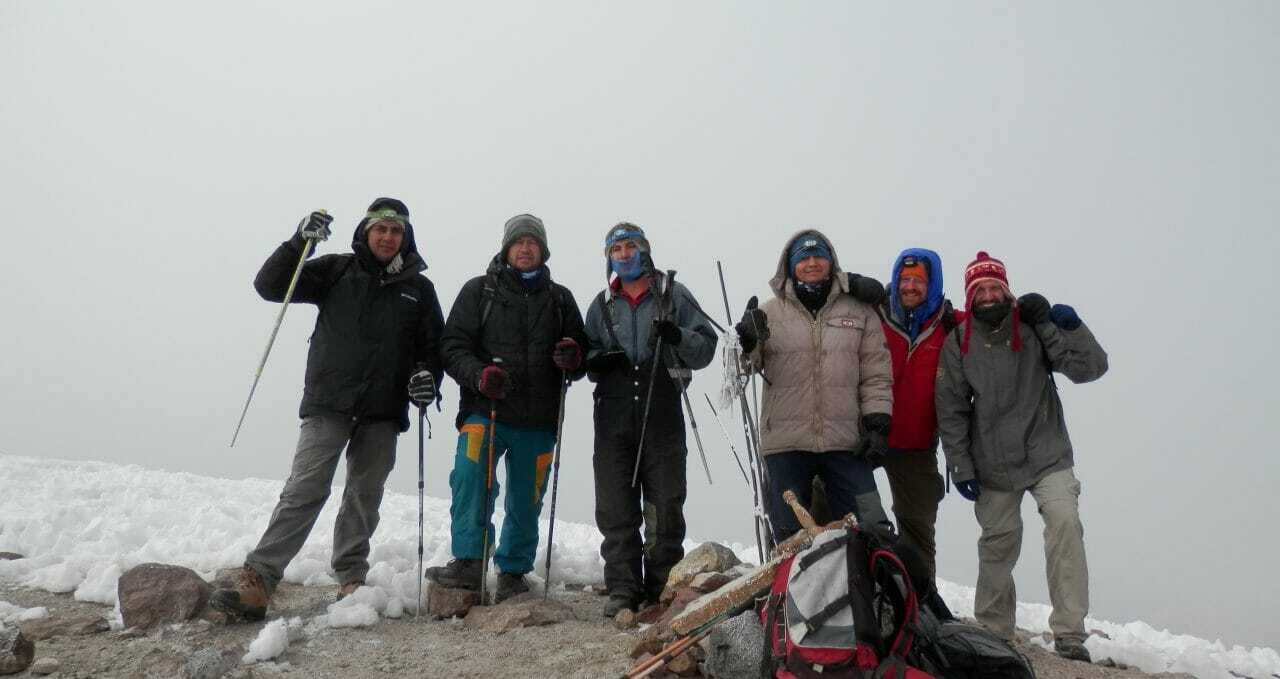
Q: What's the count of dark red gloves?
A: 2